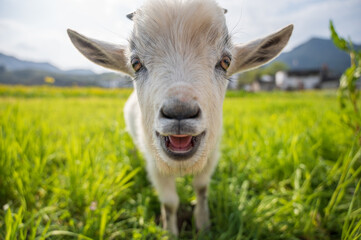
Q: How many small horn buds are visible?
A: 2